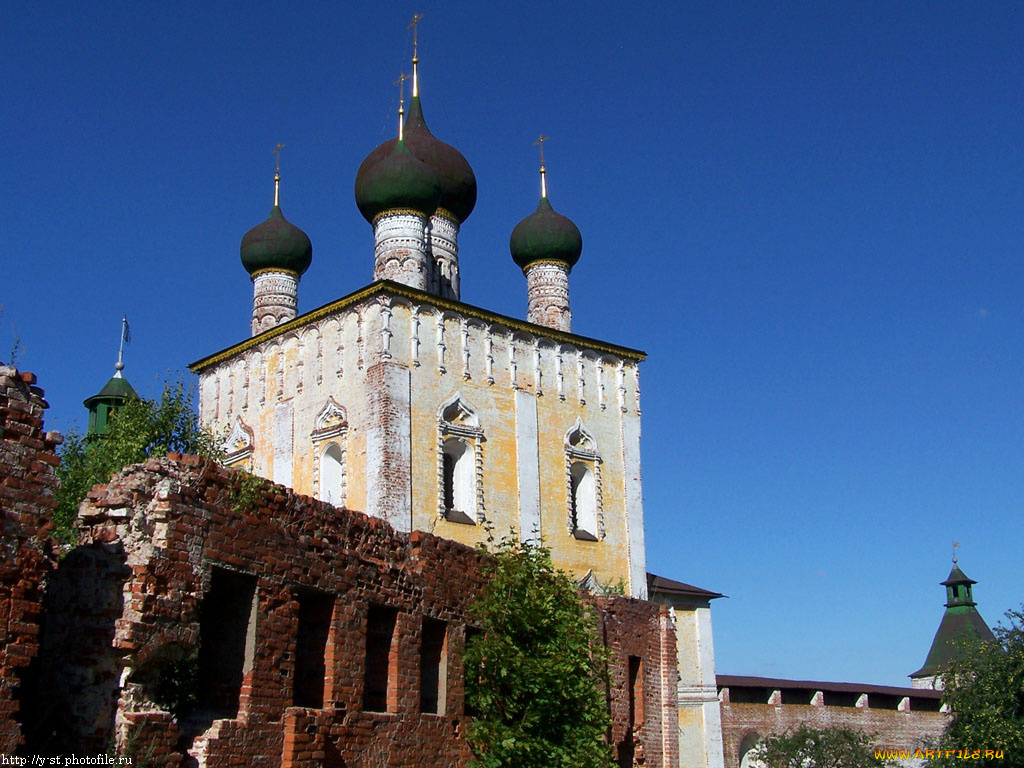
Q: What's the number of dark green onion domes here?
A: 4